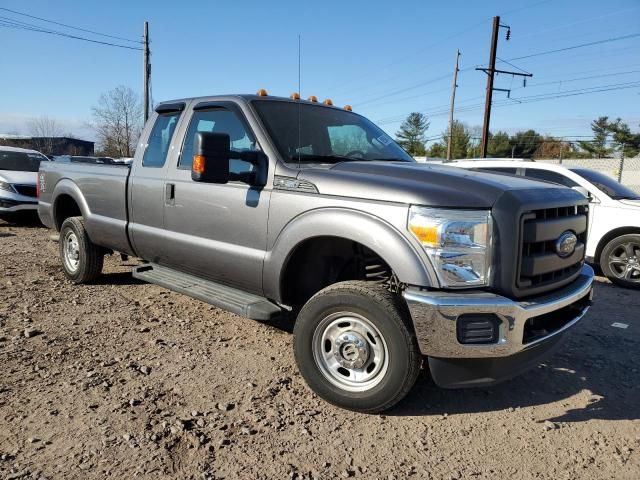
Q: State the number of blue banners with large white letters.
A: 0